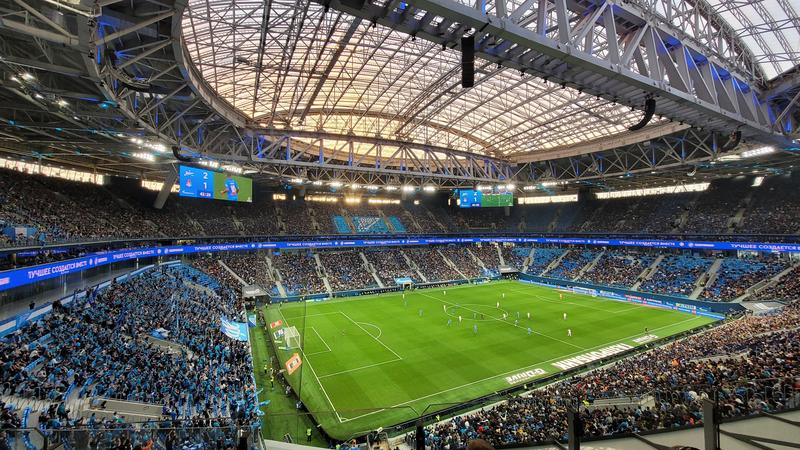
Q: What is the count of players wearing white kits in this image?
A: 10